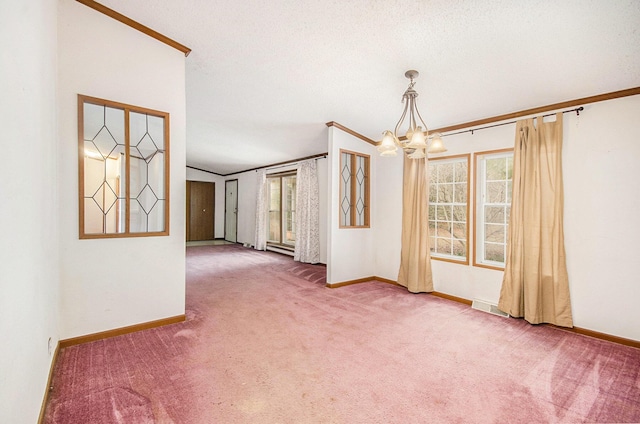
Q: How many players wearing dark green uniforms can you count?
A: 0